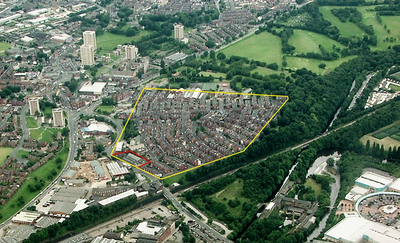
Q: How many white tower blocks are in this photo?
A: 6